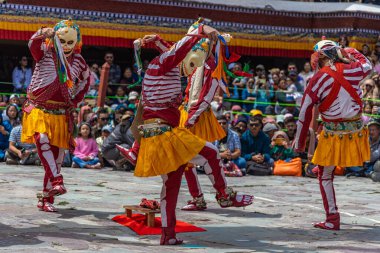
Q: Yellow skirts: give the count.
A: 4